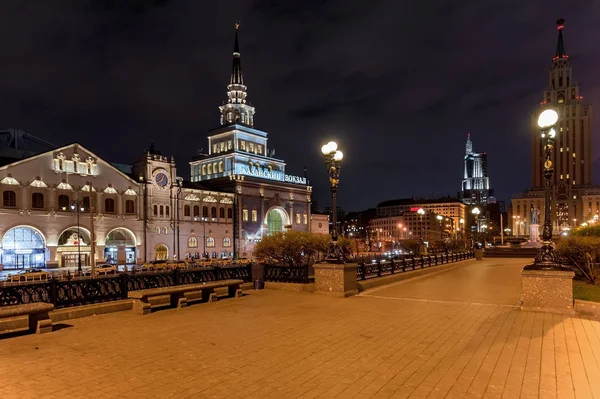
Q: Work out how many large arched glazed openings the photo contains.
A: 4